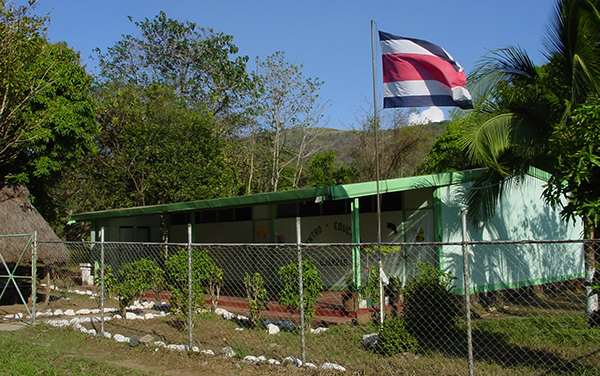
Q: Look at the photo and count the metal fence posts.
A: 5